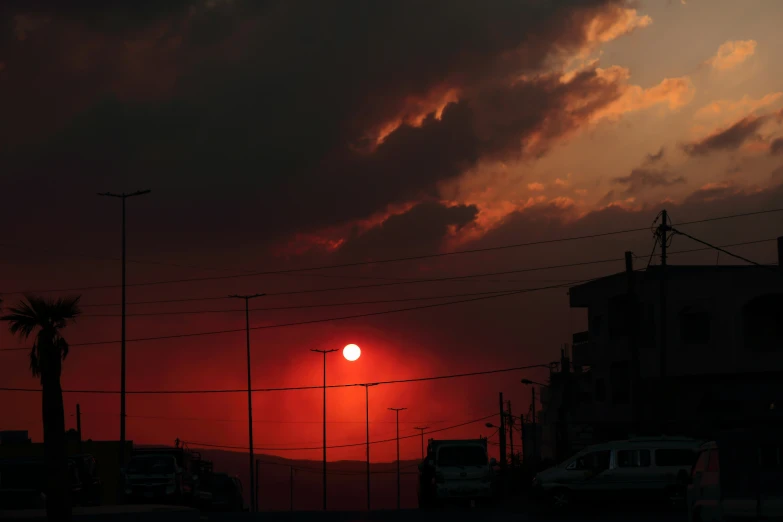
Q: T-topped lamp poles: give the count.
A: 6